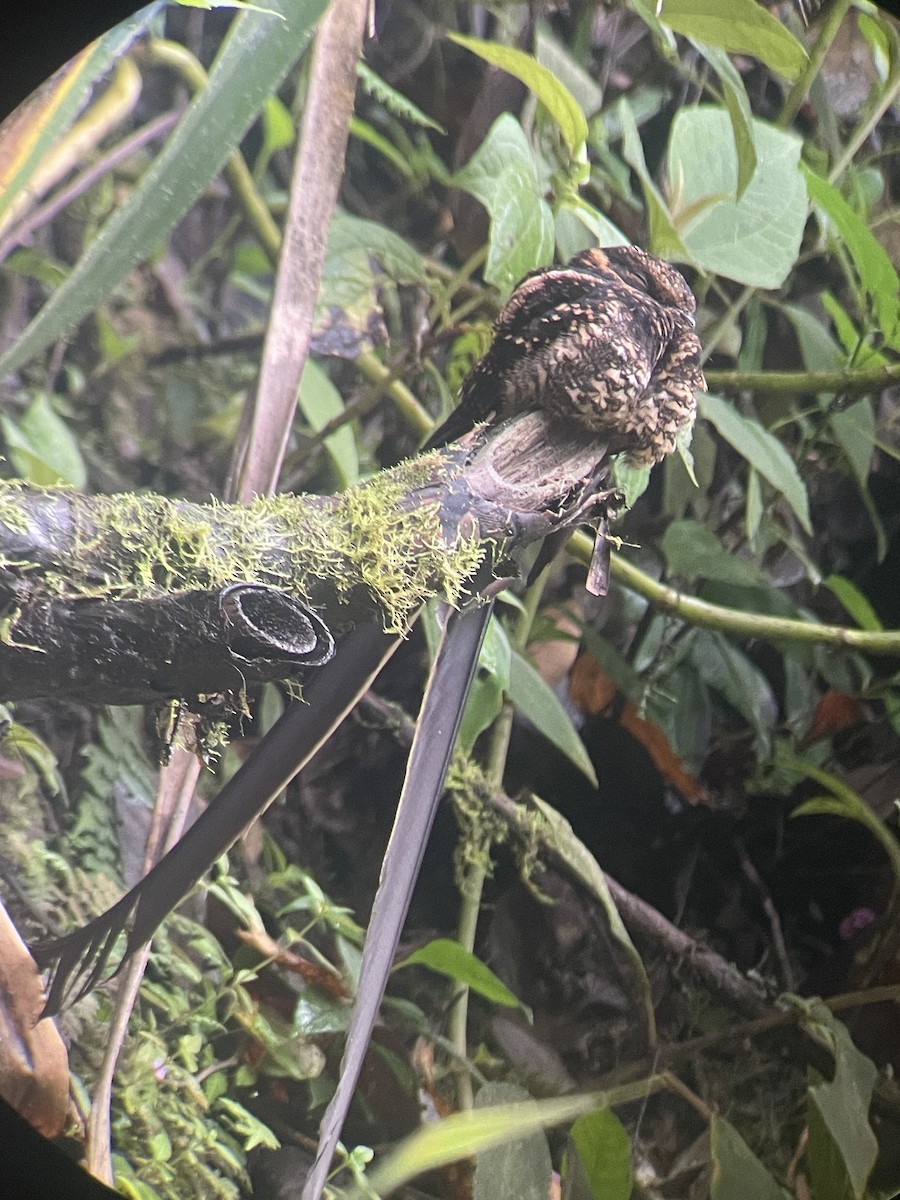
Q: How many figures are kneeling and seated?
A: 0